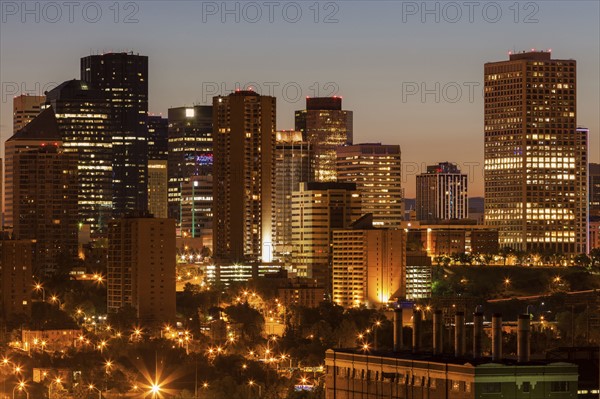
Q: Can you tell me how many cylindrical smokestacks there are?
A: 7